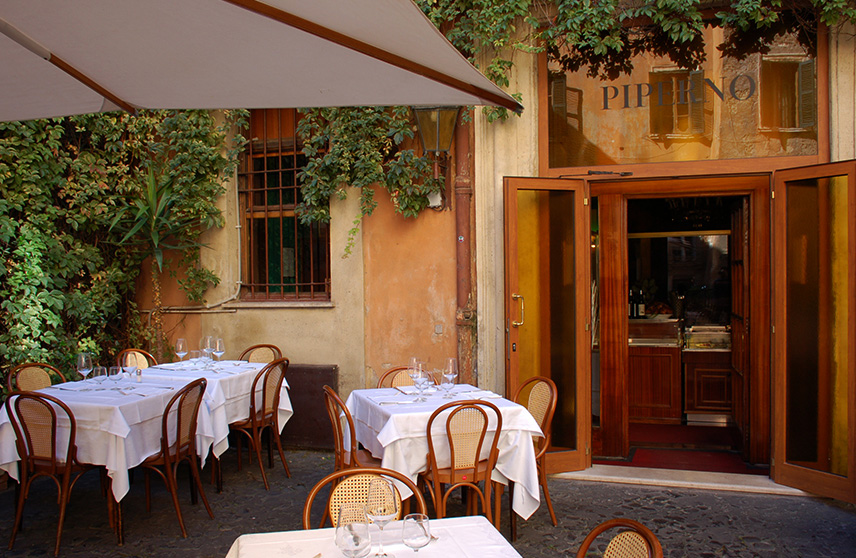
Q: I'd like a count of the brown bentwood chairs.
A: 12